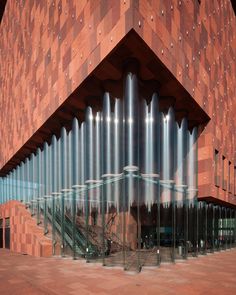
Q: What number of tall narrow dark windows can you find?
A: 4